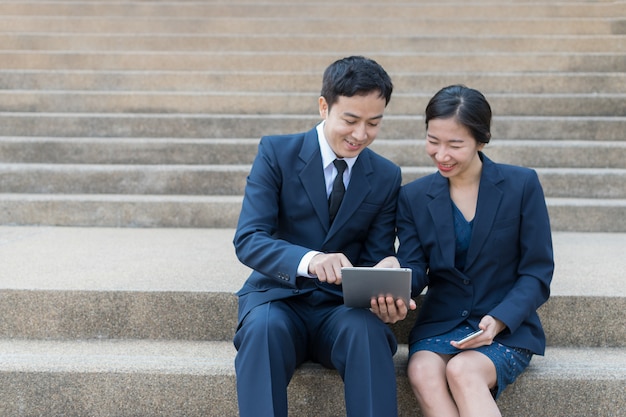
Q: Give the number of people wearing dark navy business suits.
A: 2